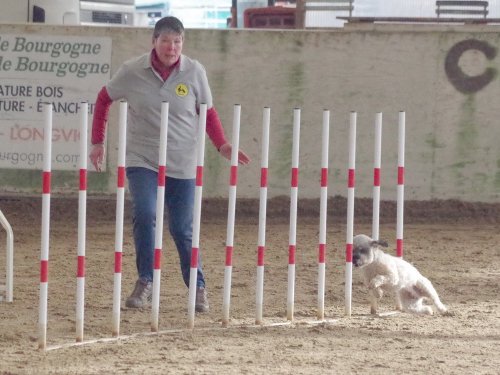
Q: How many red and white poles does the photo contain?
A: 12